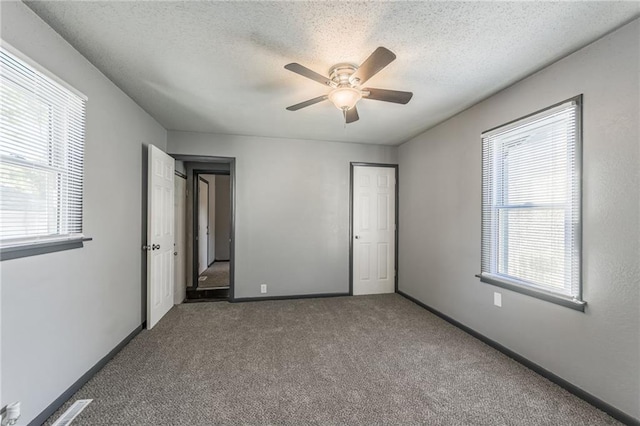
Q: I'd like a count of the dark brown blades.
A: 5